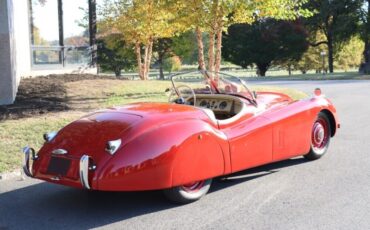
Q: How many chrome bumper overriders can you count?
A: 2